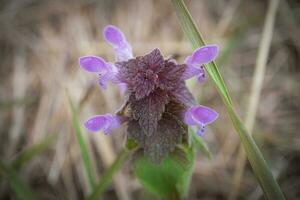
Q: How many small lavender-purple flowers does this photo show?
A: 5